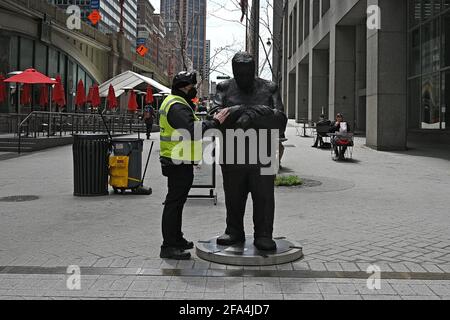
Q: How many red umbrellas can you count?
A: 11